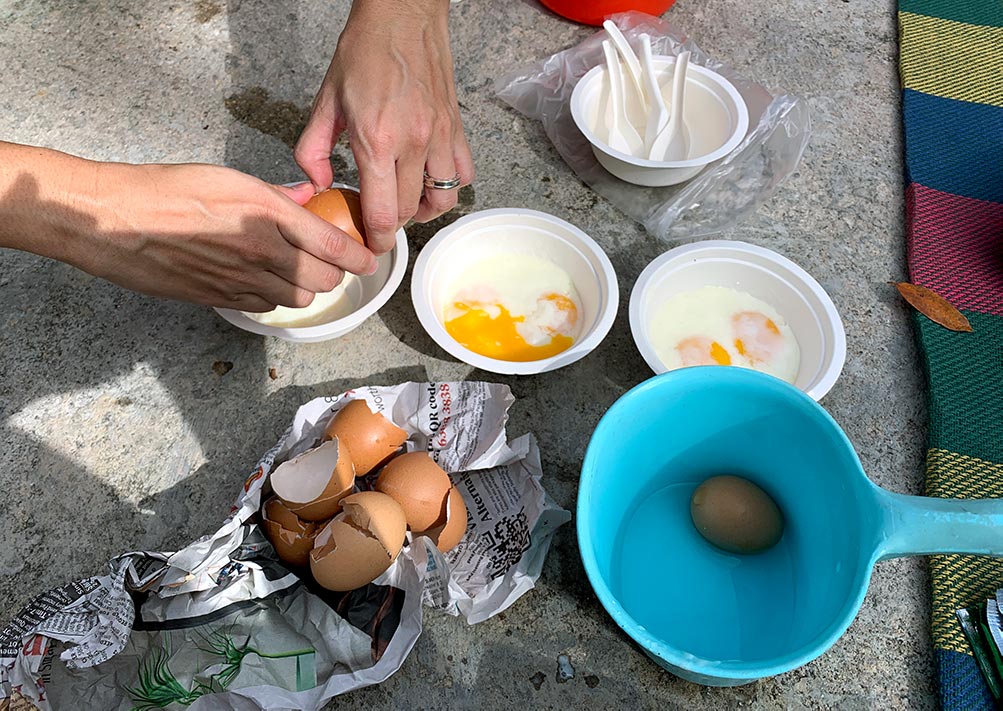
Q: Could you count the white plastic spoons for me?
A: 4